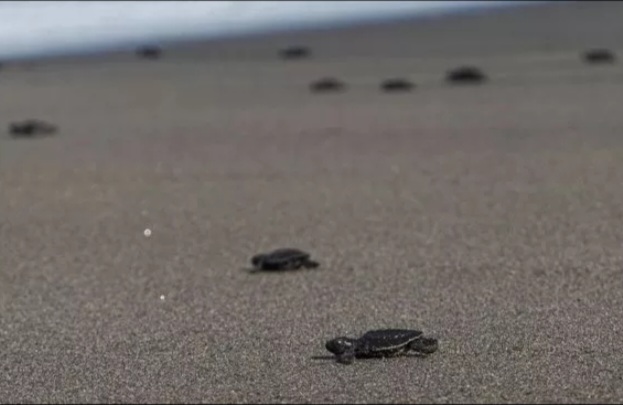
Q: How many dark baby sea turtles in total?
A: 9